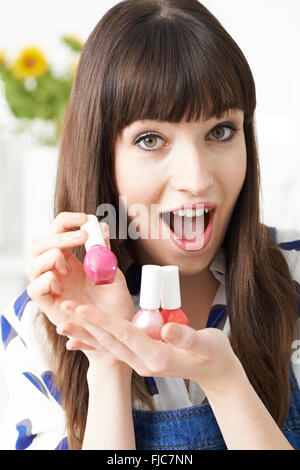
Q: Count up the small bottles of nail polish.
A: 3